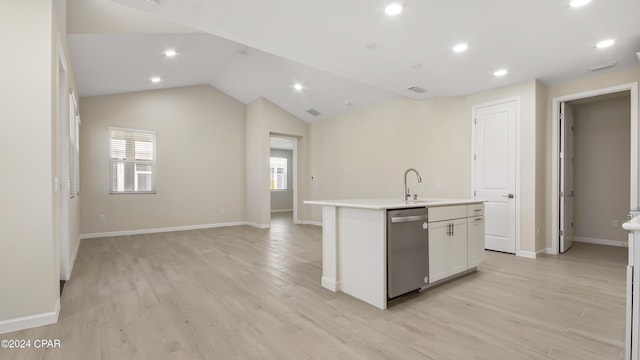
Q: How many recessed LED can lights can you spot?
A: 8